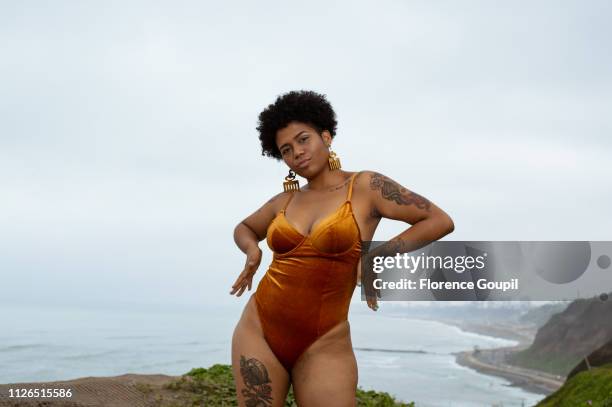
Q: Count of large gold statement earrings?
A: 2